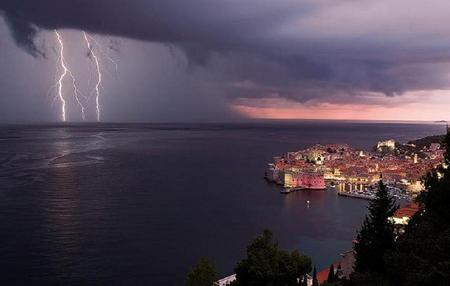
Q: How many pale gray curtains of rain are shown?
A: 1